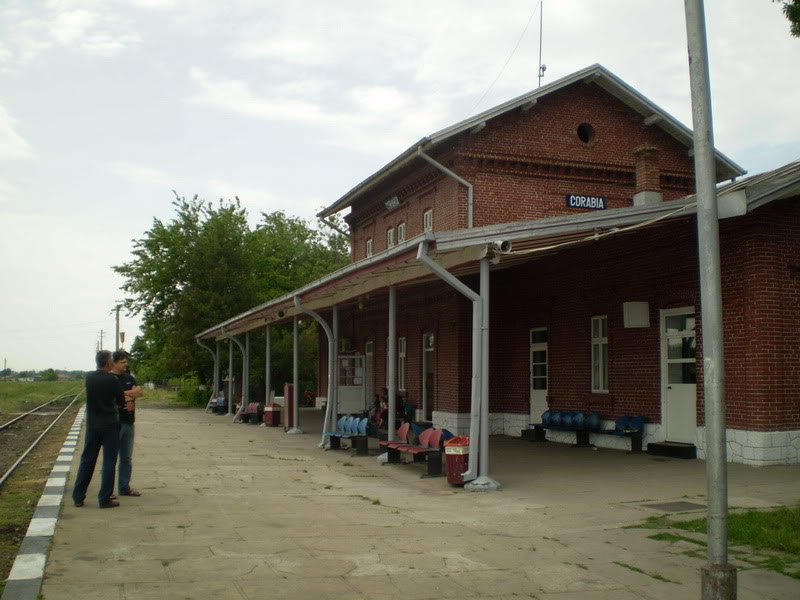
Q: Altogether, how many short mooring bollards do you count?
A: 0